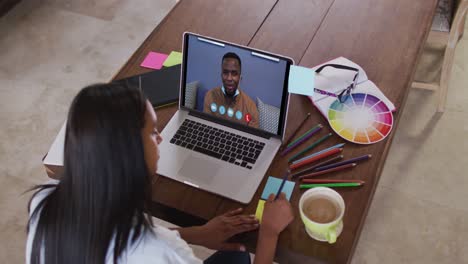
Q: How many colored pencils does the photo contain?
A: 12